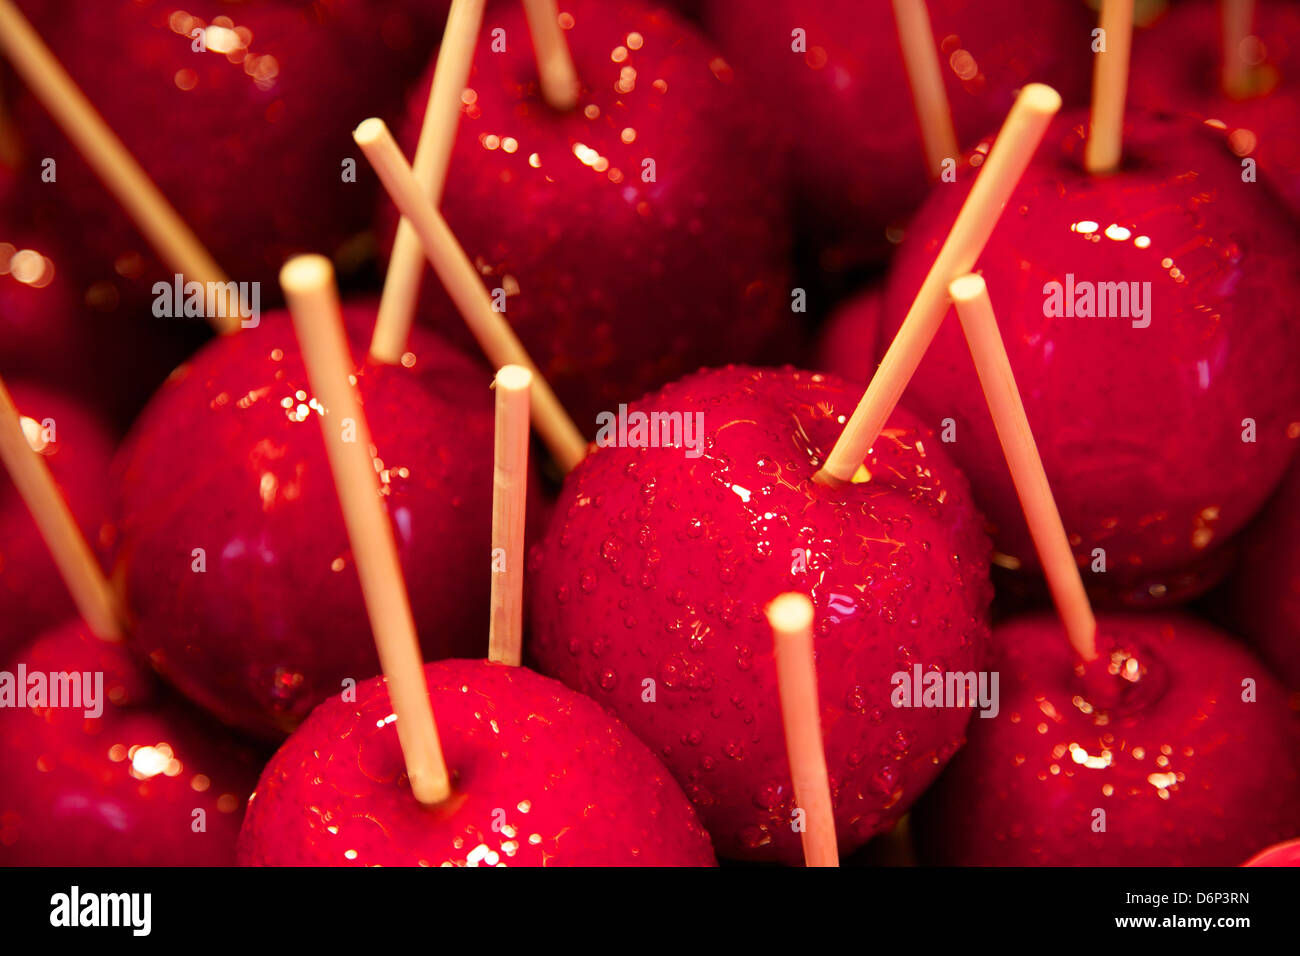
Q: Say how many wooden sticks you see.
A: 13